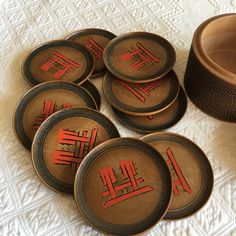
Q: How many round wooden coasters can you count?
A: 10